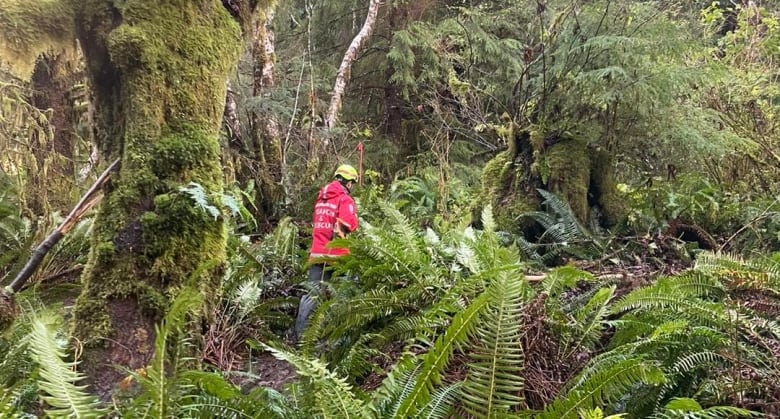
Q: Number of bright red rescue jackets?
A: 1